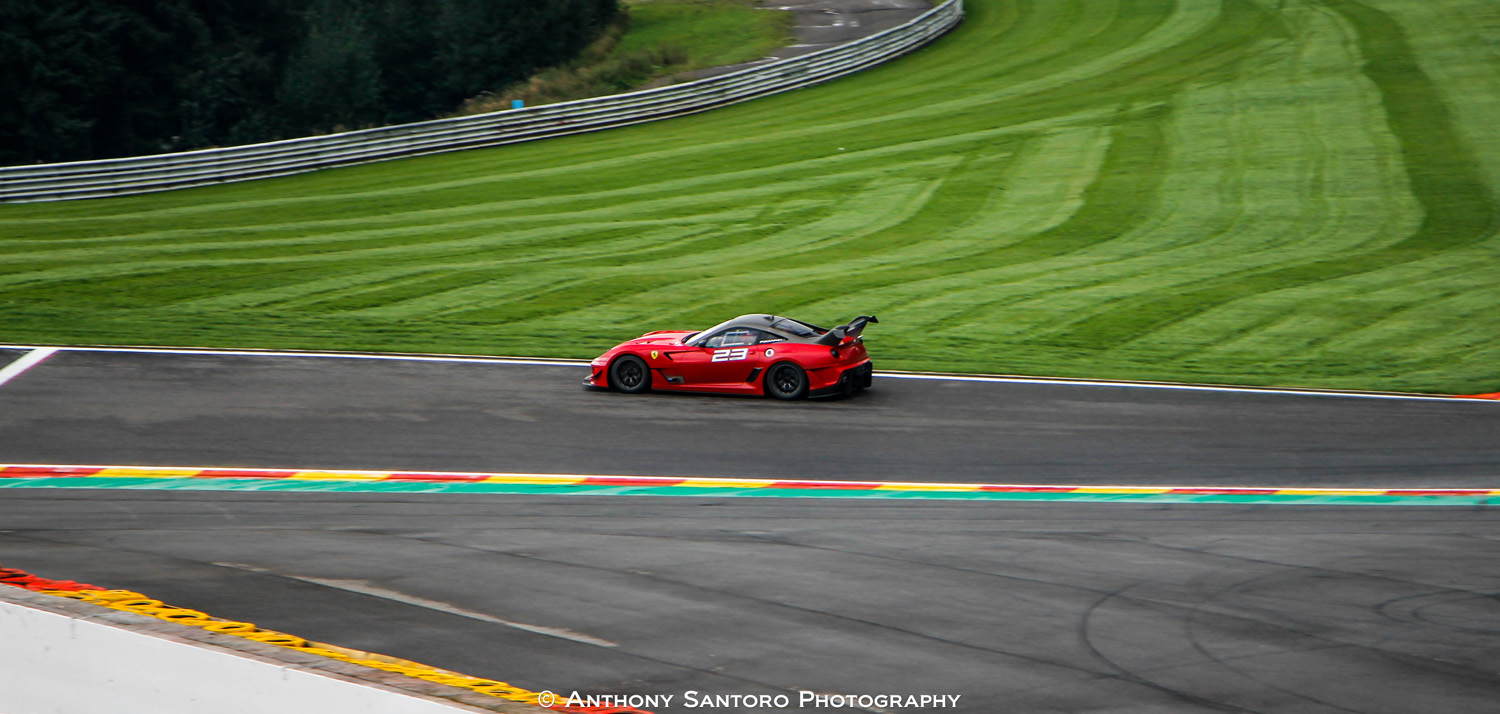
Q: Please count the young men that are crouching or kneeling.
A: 0